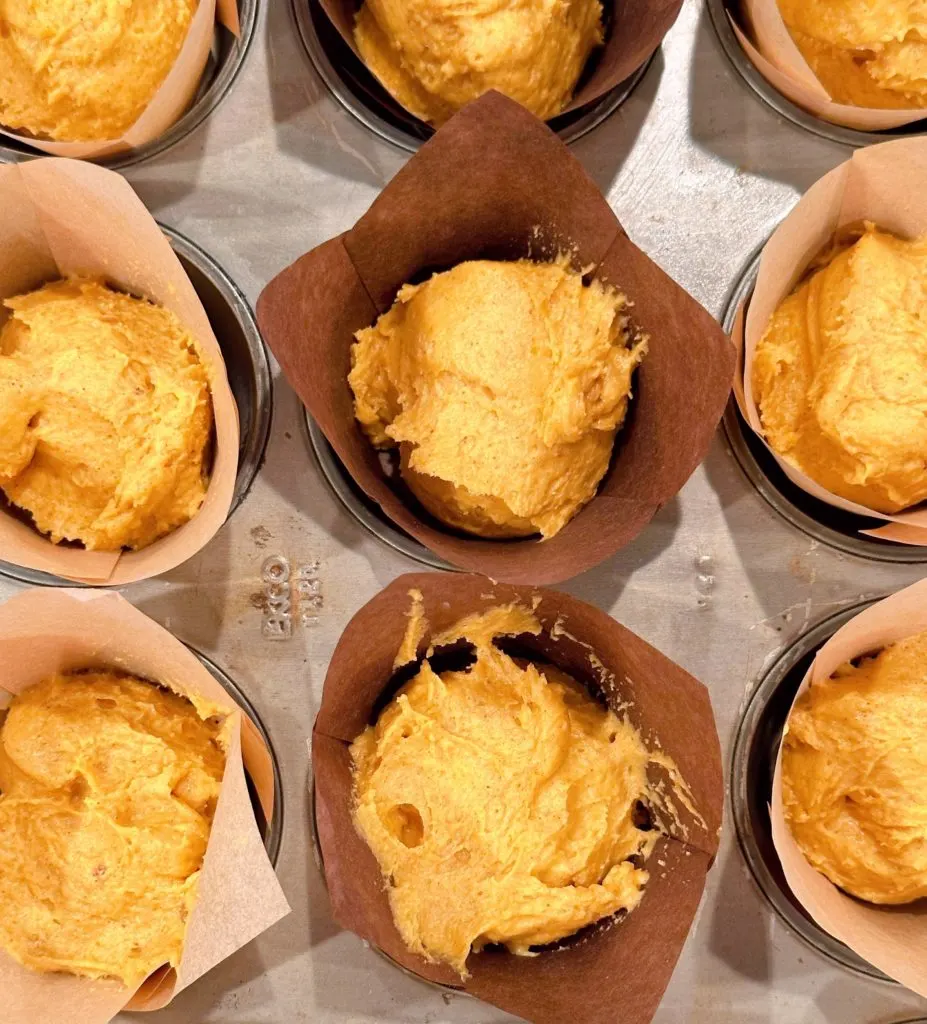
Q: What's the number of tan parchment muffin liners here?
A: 6